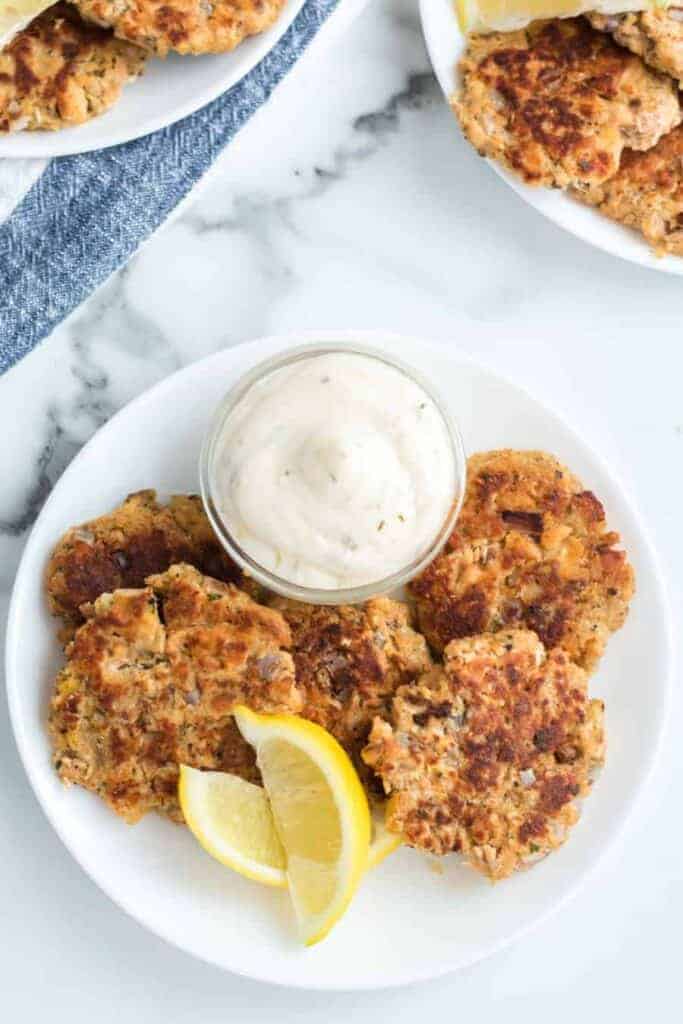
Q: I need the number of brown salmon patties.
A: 10